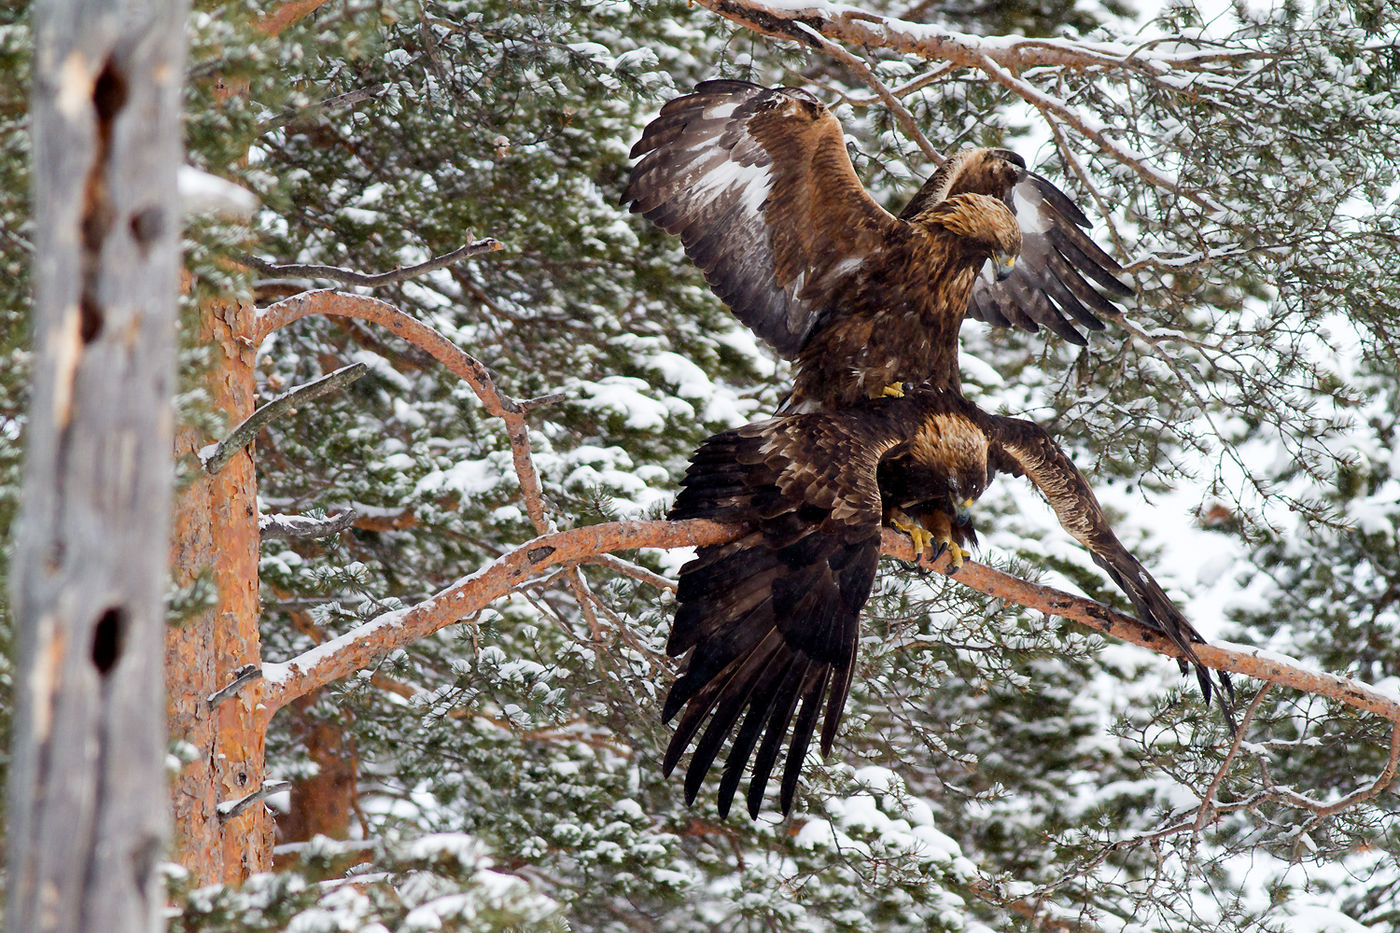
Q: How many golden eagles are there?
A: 2